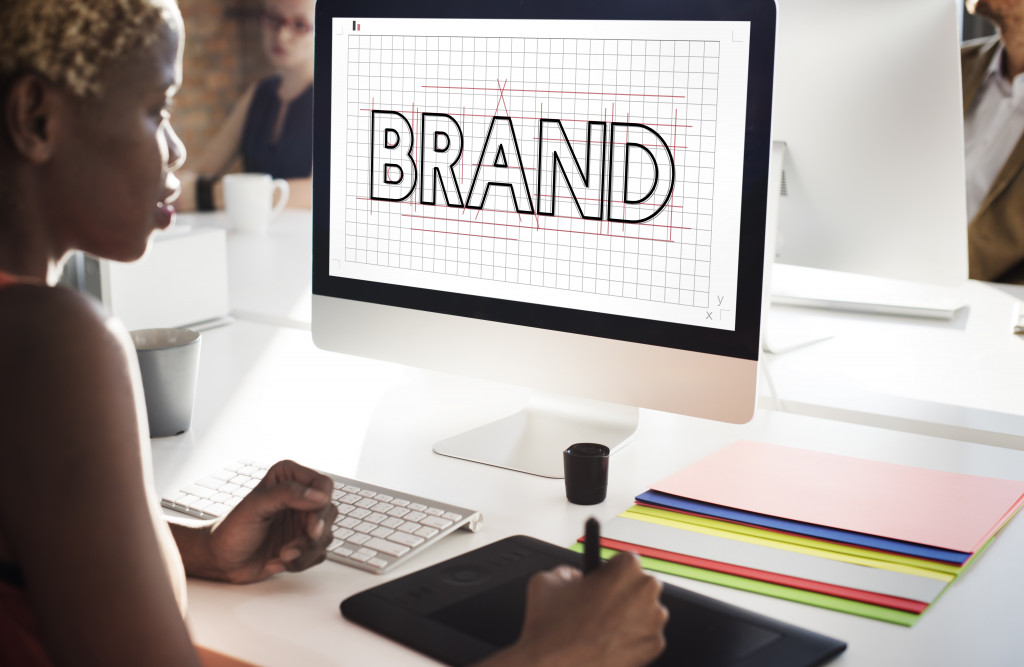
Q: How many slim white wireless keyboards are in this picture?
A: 1